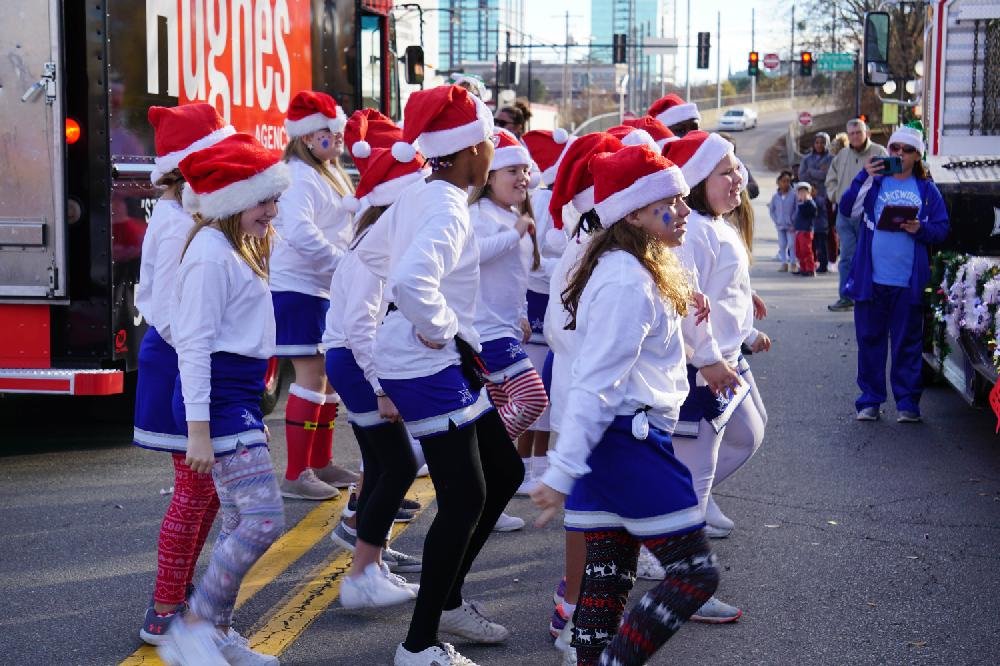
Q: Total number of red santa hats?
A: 14